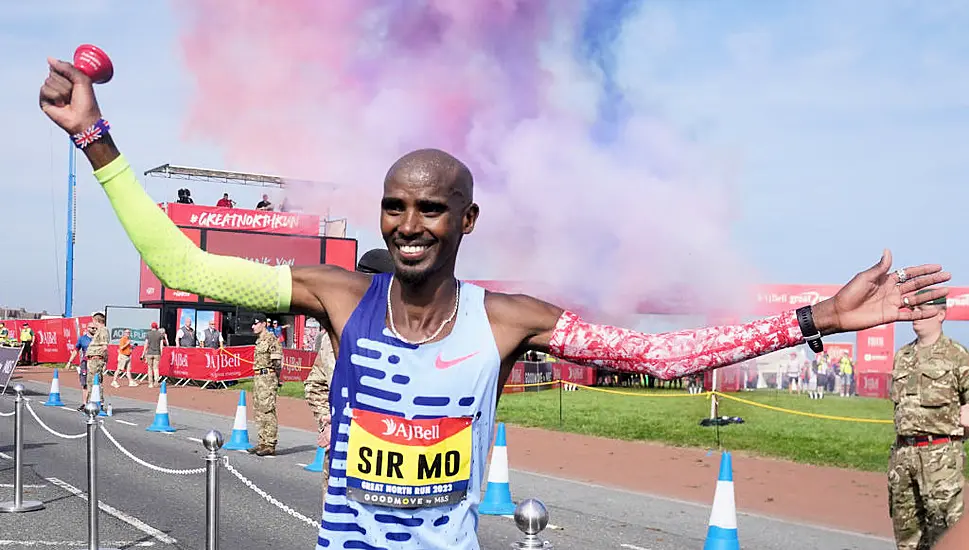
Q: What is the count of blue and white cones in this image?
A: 7